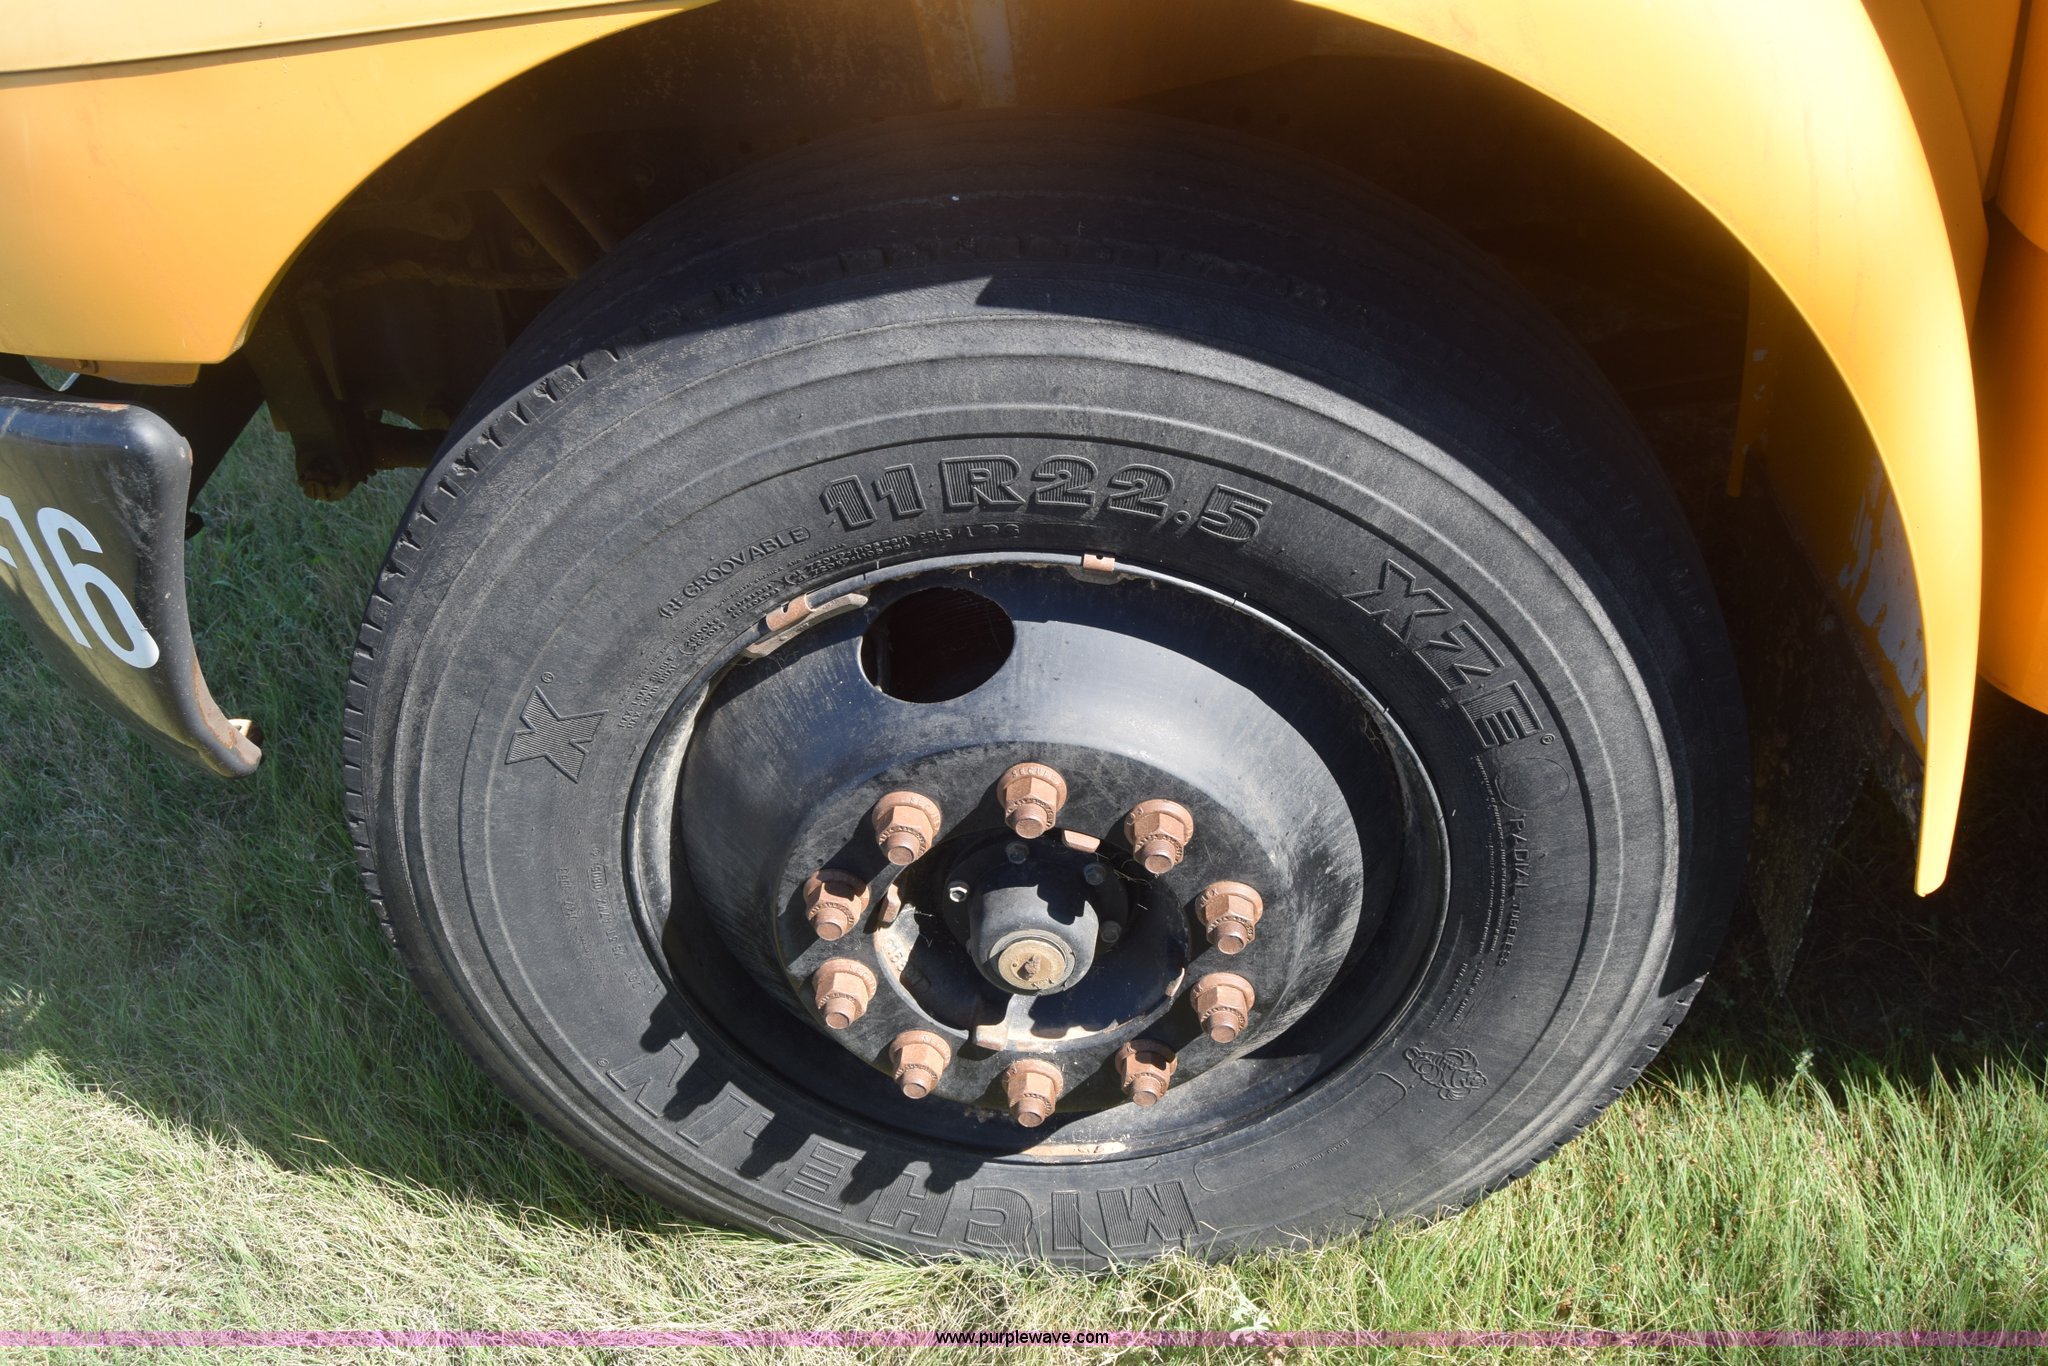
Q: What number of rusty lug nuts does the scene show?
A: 10